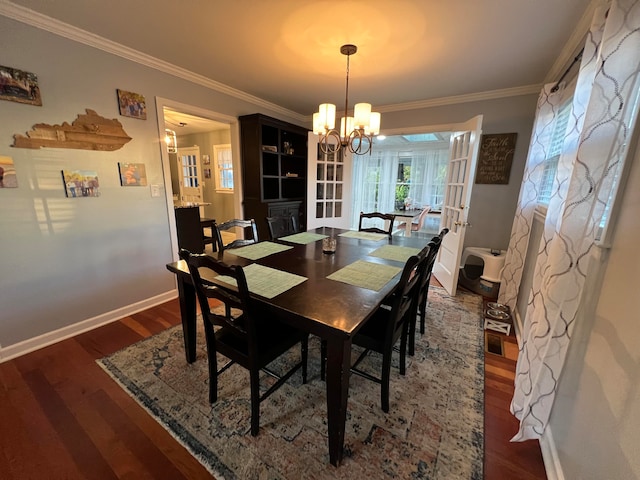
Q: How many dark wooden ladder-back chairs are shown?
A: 6